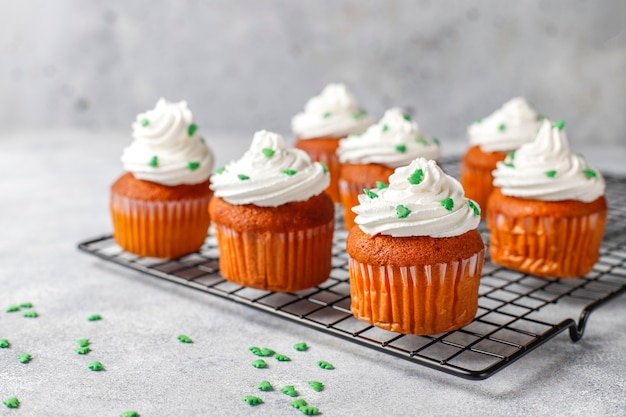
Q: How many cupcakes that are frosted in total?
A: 7